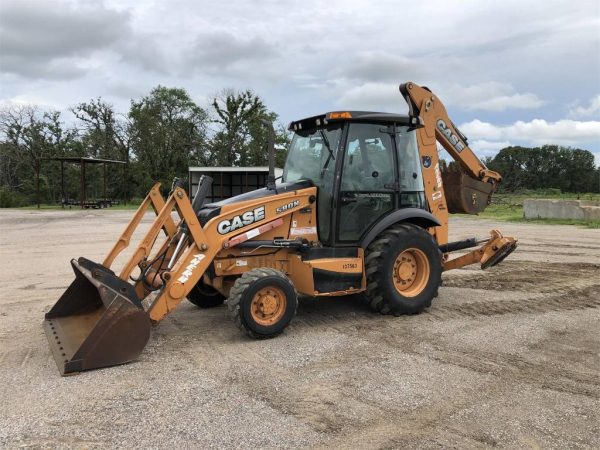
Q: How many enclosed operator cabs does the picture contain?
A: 1